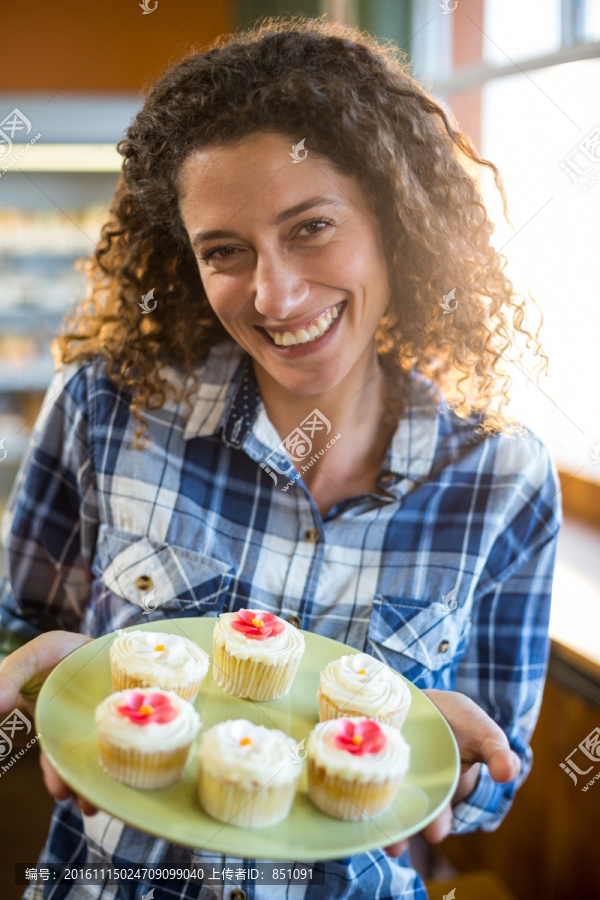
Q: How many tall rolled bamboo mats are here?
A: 0